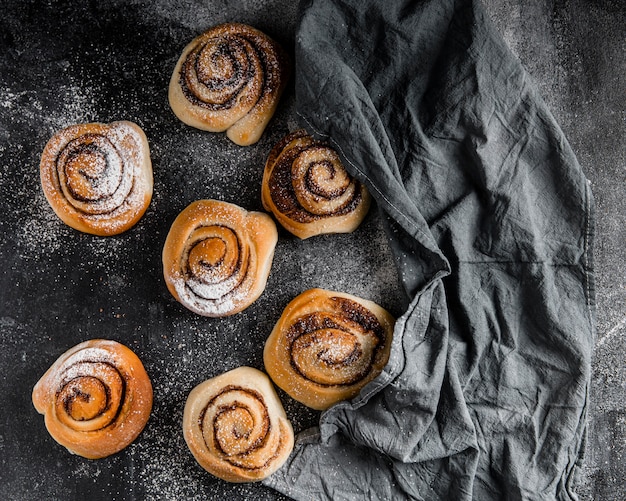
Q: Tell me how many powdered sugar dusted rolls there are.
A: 7